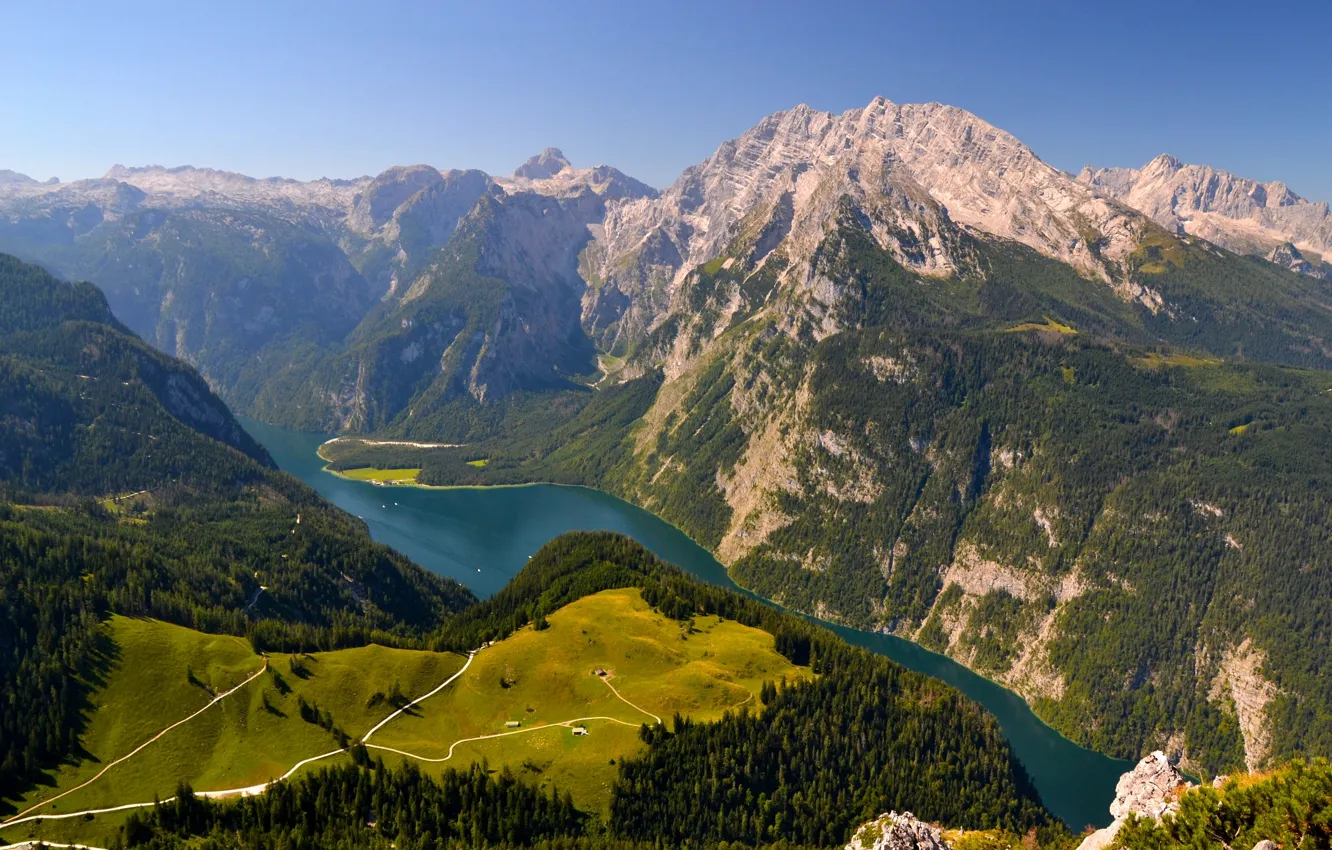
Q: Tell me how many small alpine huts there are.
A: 3